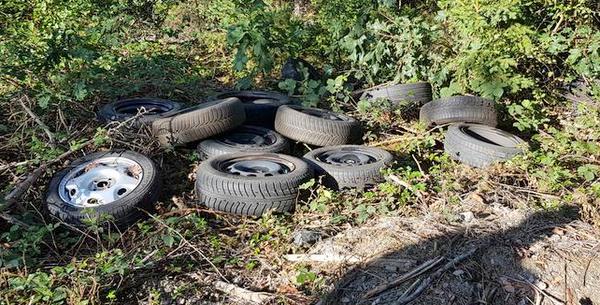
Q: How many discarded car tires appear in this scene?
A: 11